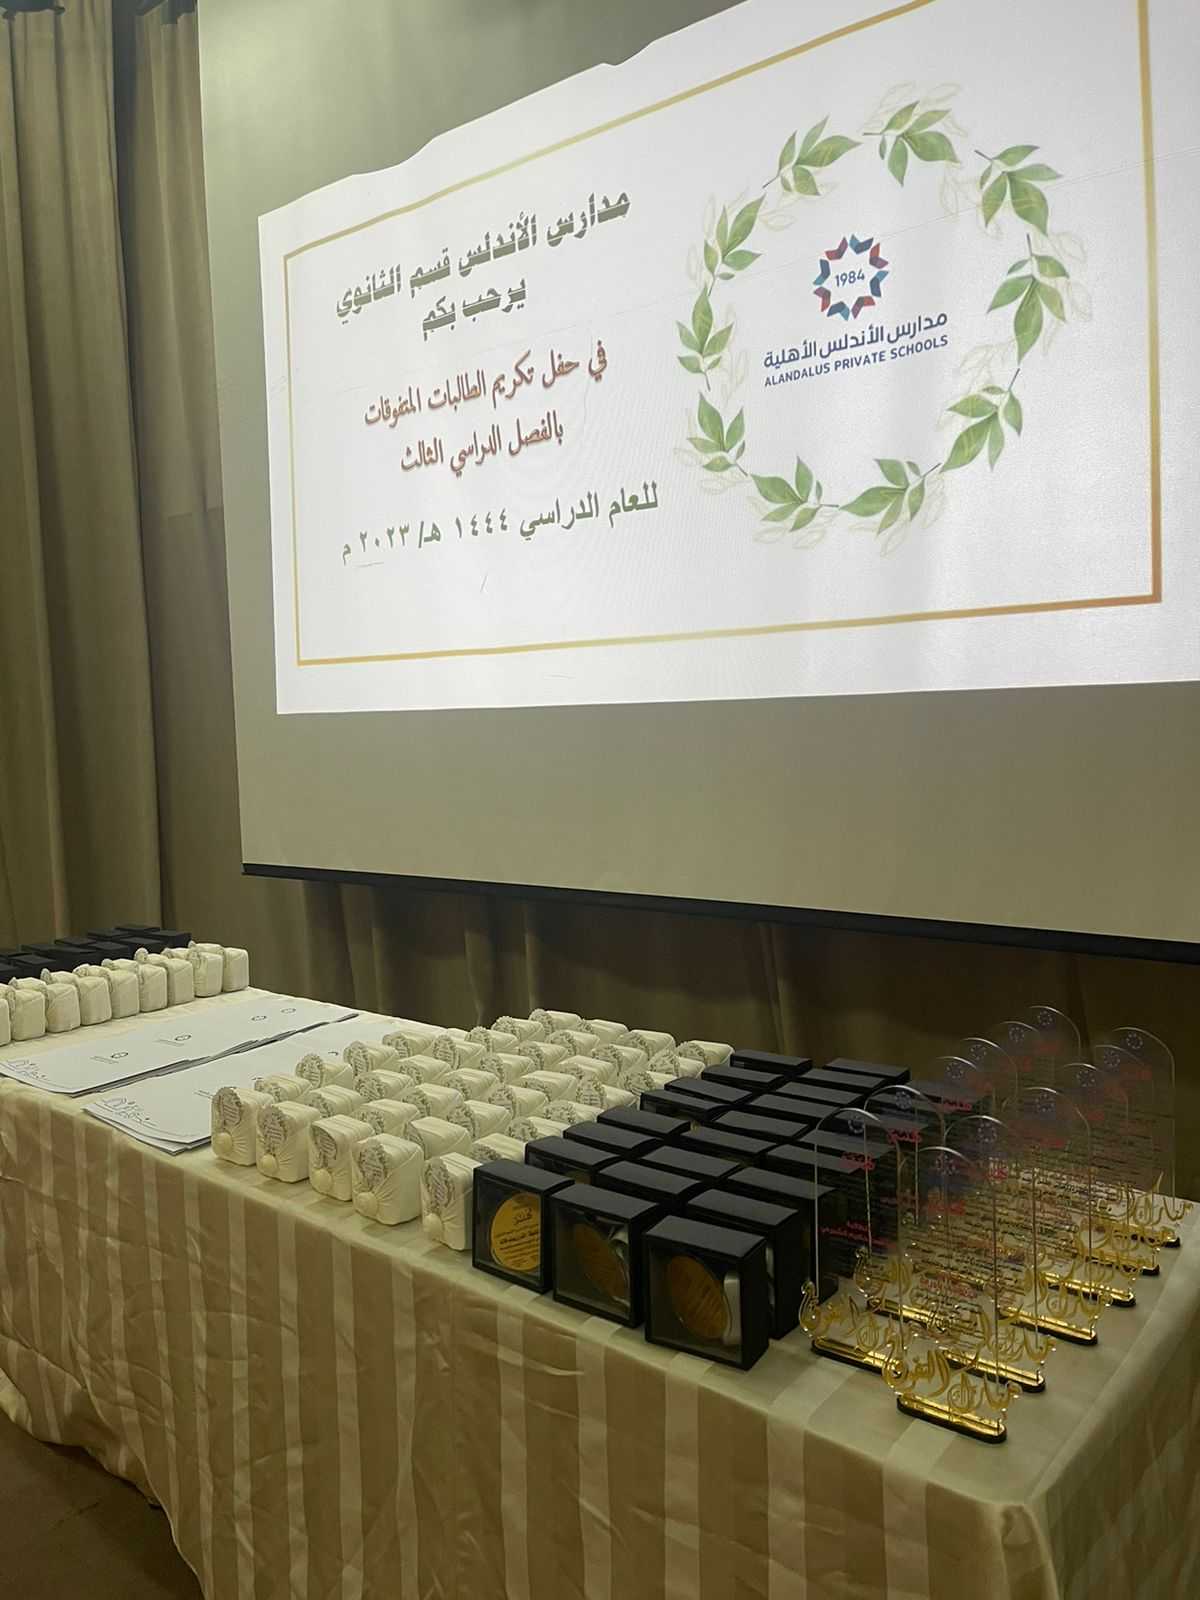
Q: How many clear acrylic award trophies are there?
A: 12